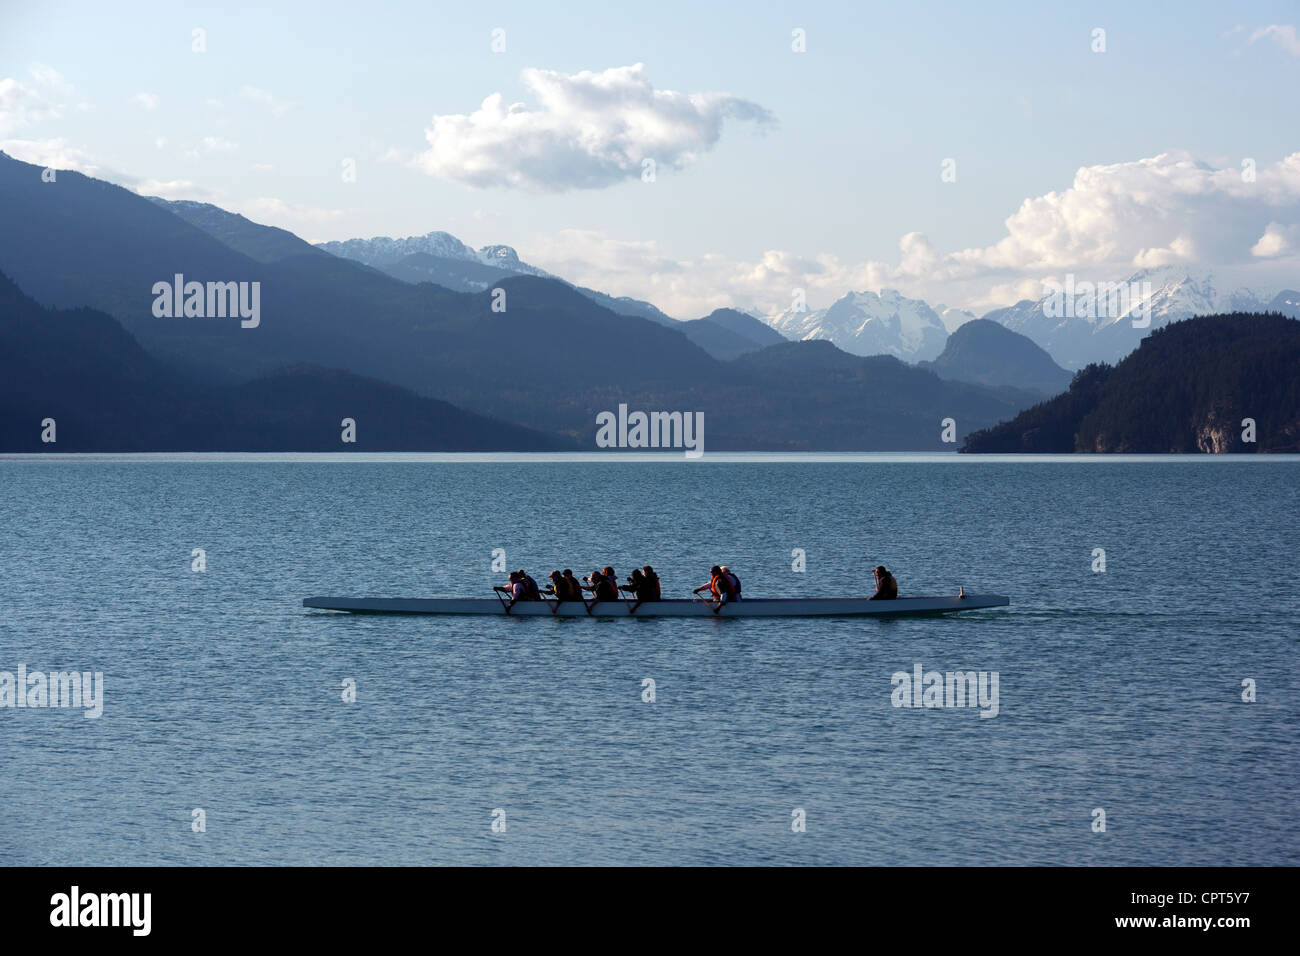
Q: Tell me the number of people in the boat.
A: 11